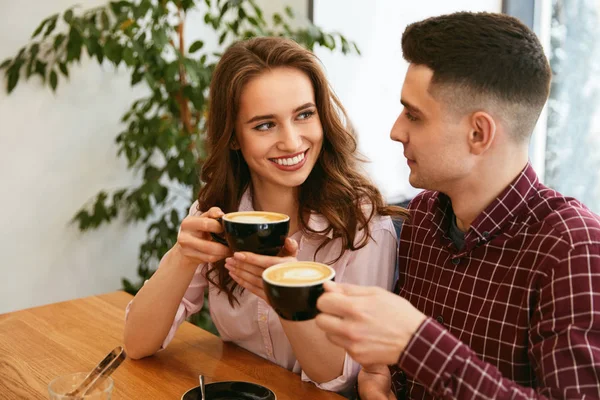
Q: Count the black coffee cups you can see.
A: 2